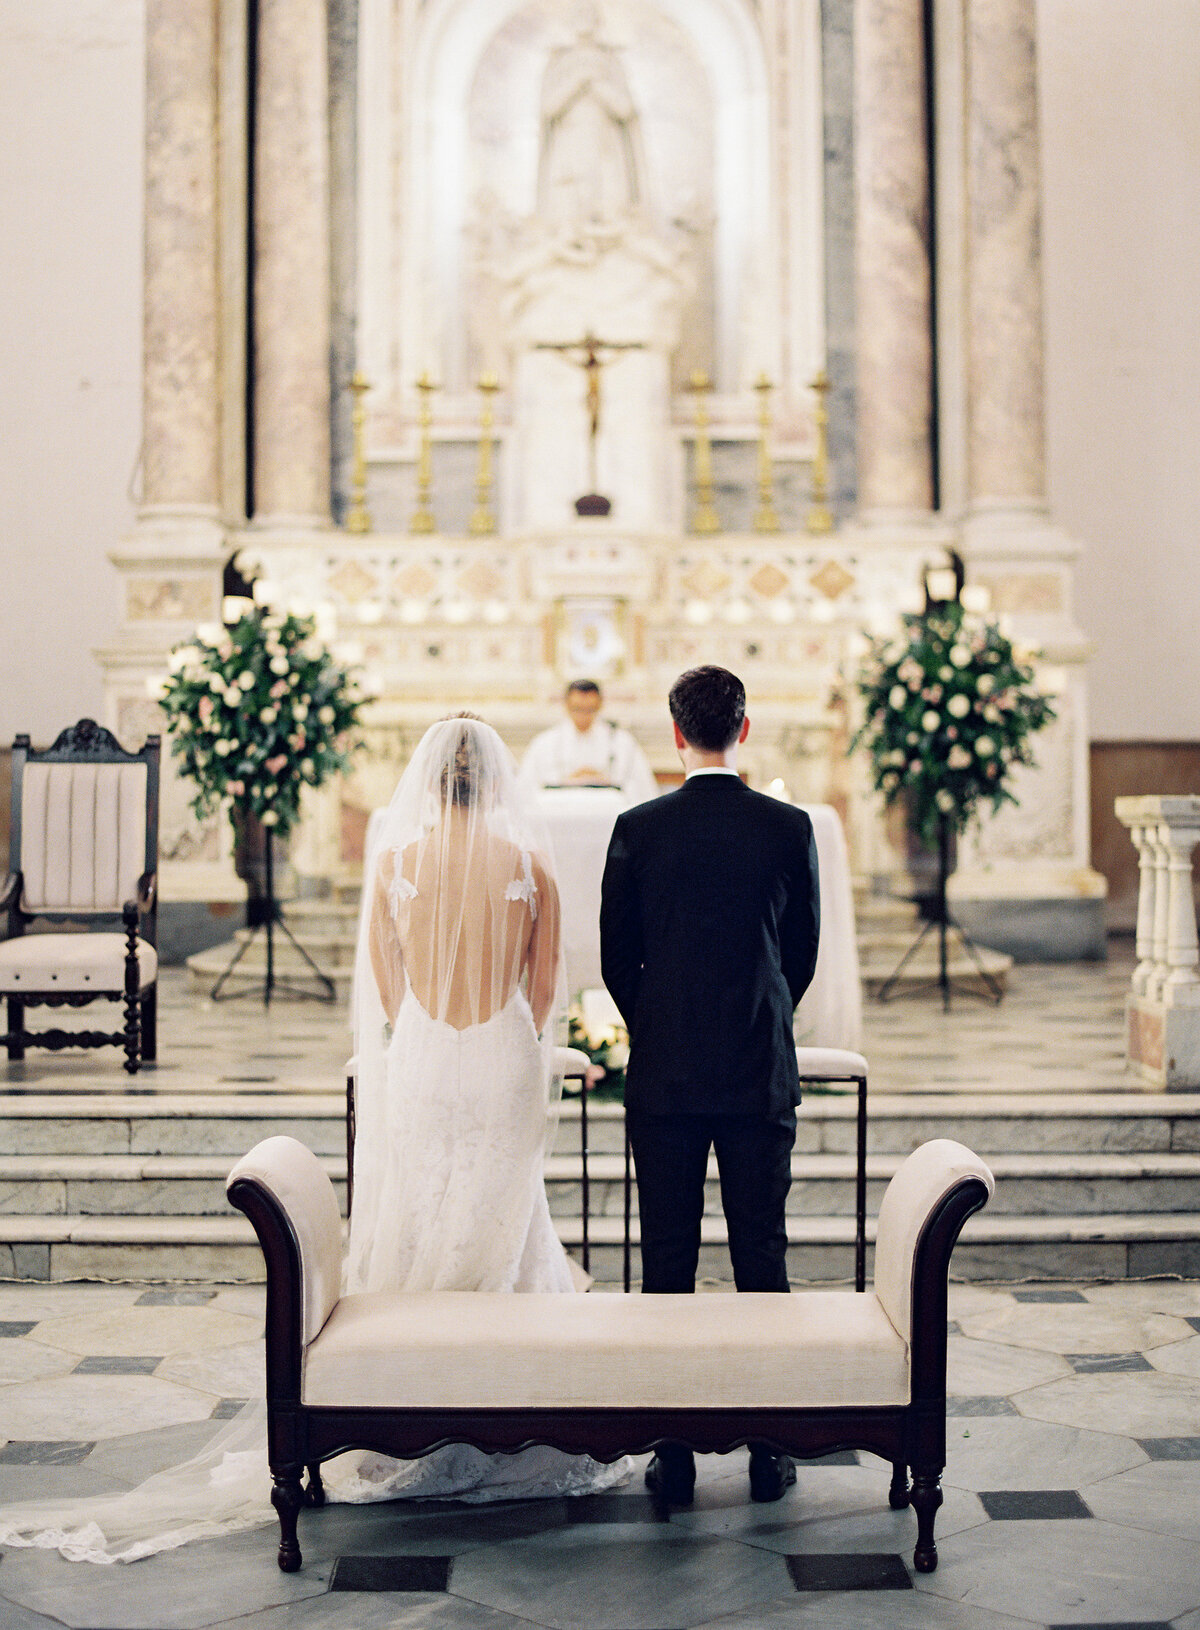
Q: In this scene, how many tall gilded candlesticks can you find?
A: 6